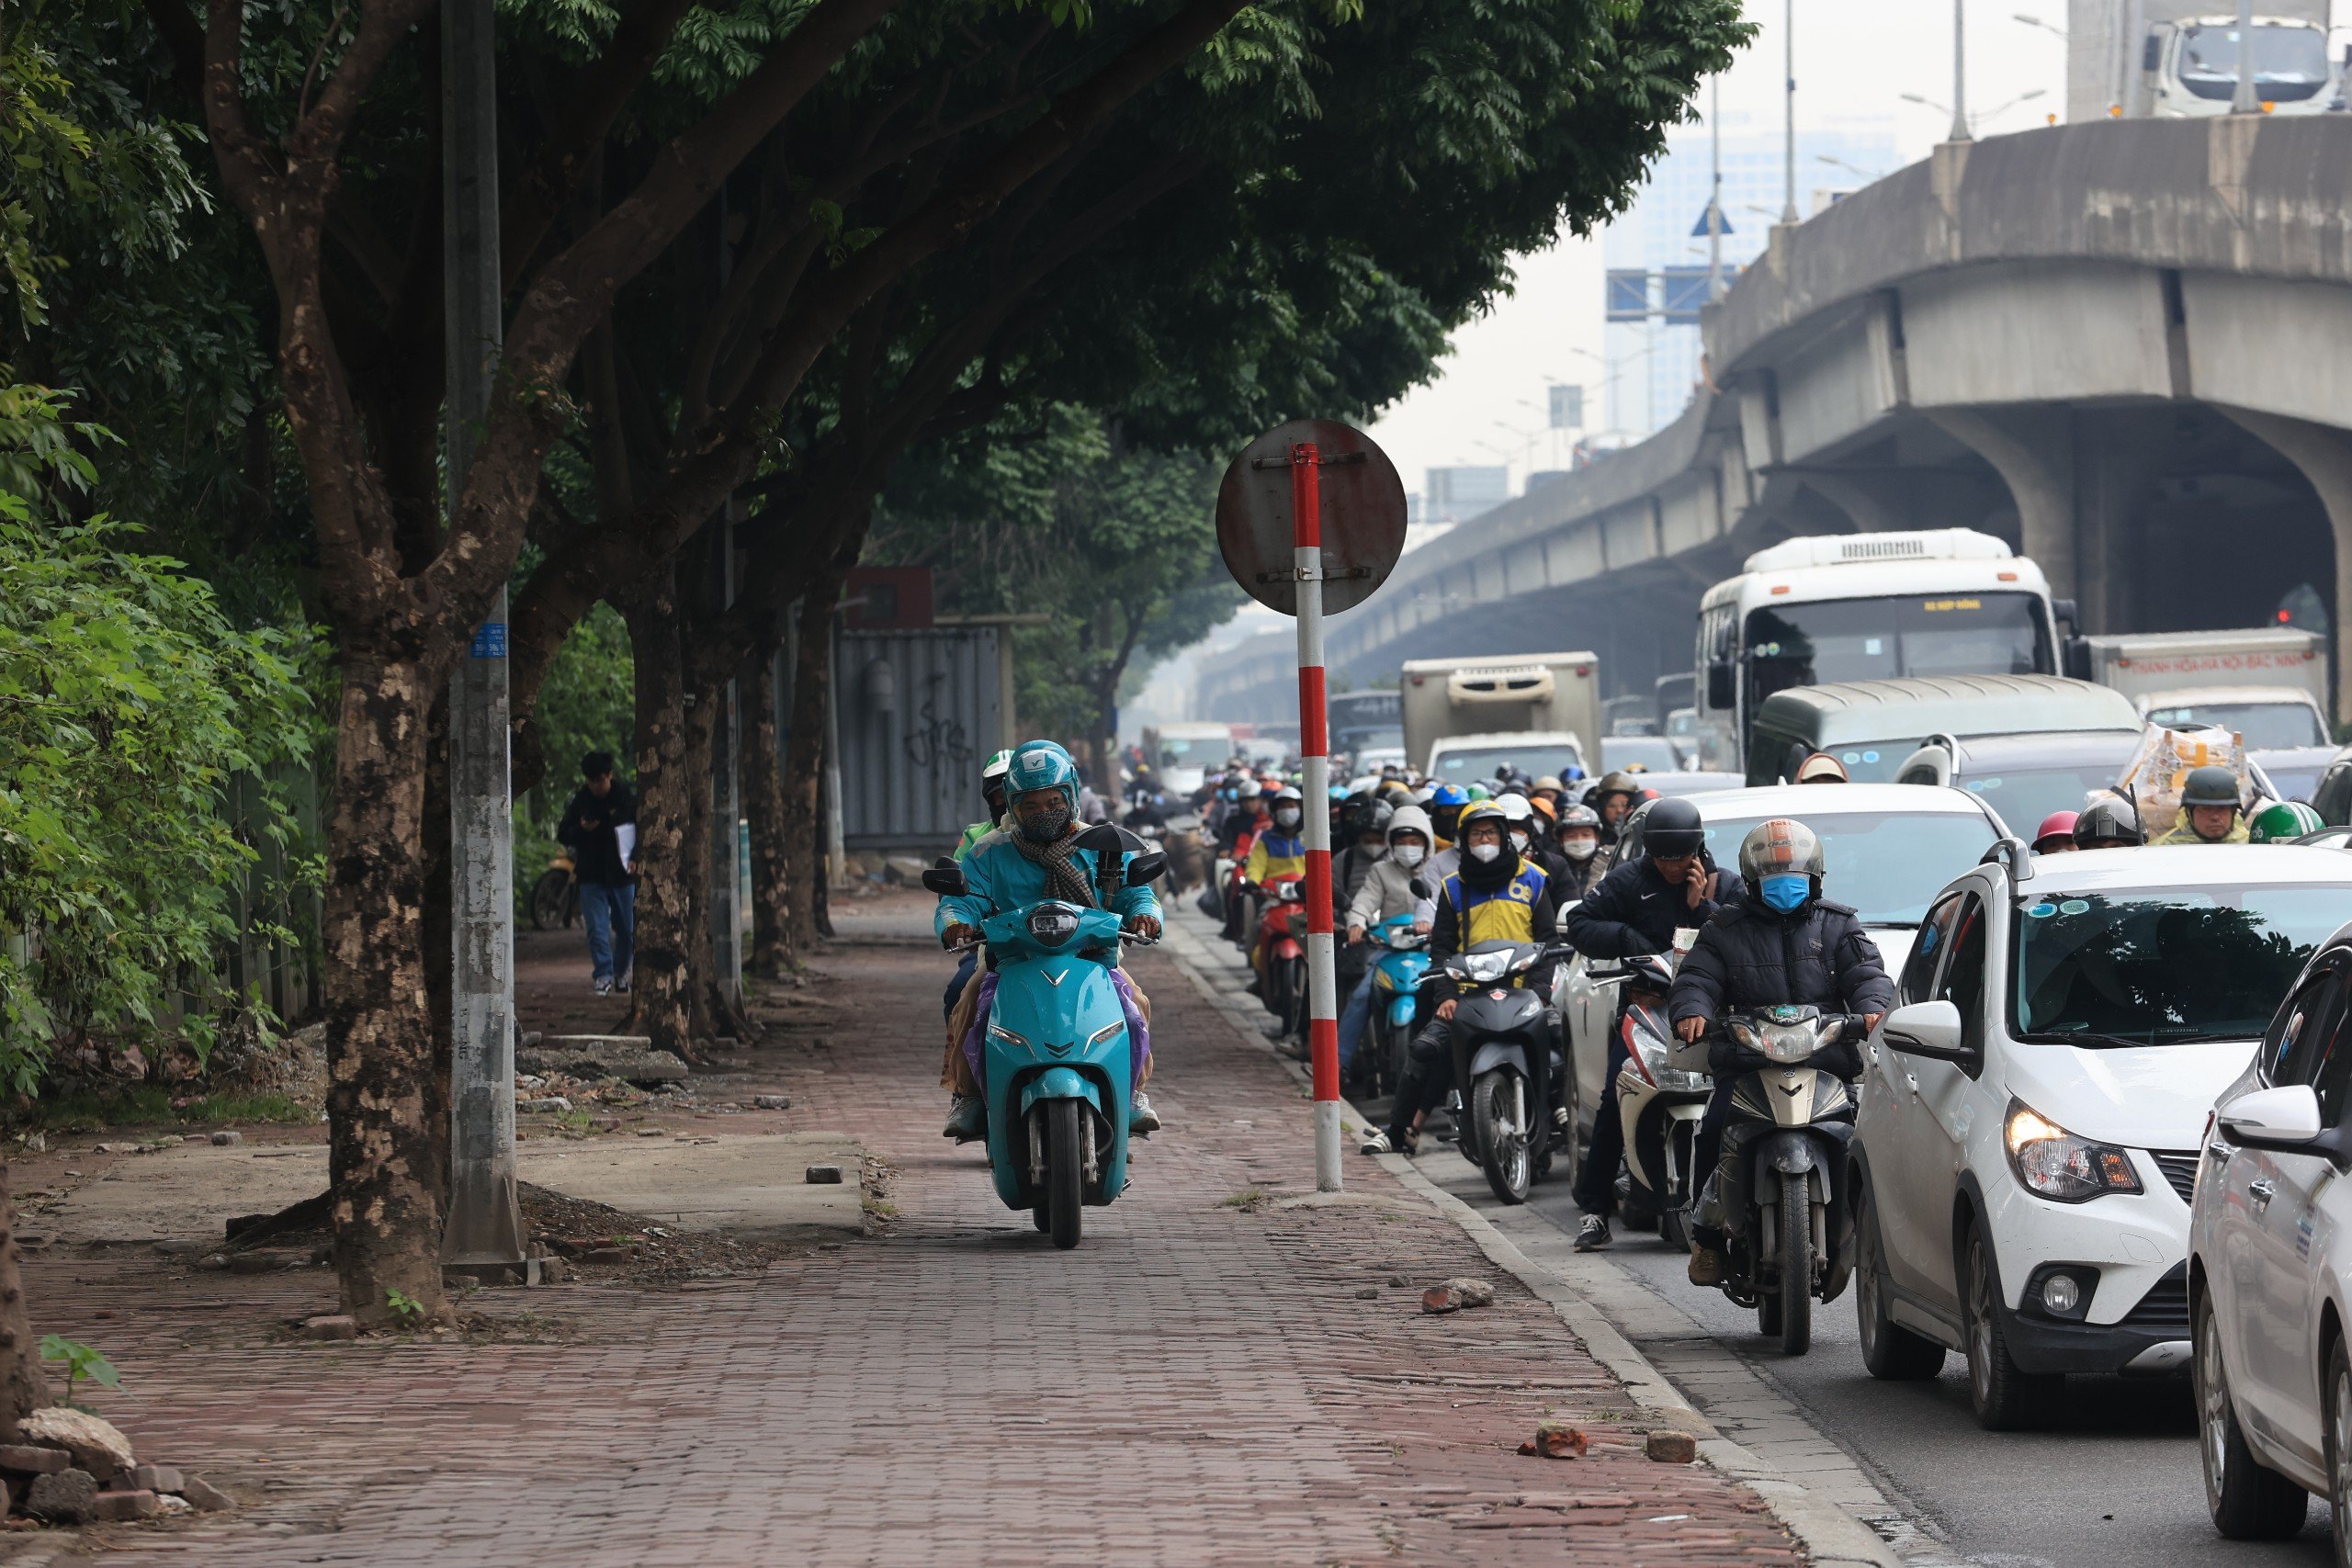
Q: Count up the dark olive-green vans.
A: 1